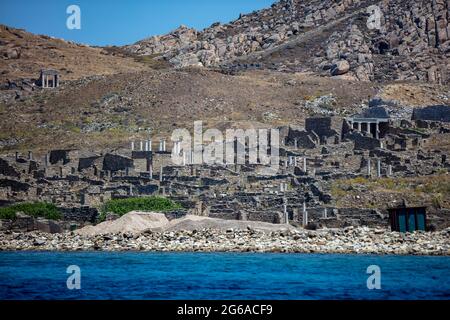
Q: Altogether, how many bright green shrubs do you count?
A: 2